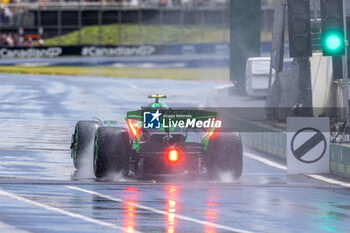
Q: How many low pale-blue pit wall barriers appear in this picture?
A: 1